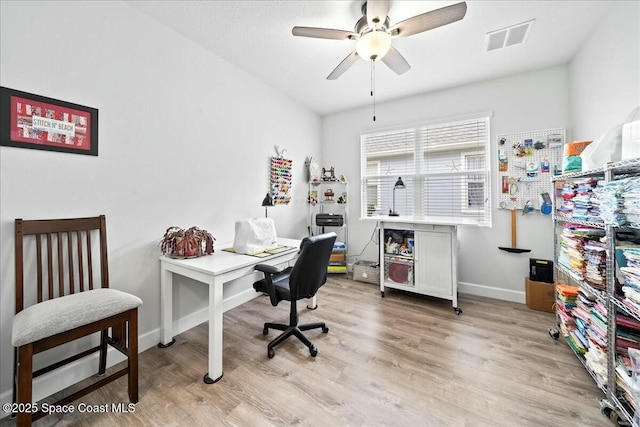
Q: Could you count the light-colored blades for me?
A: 5